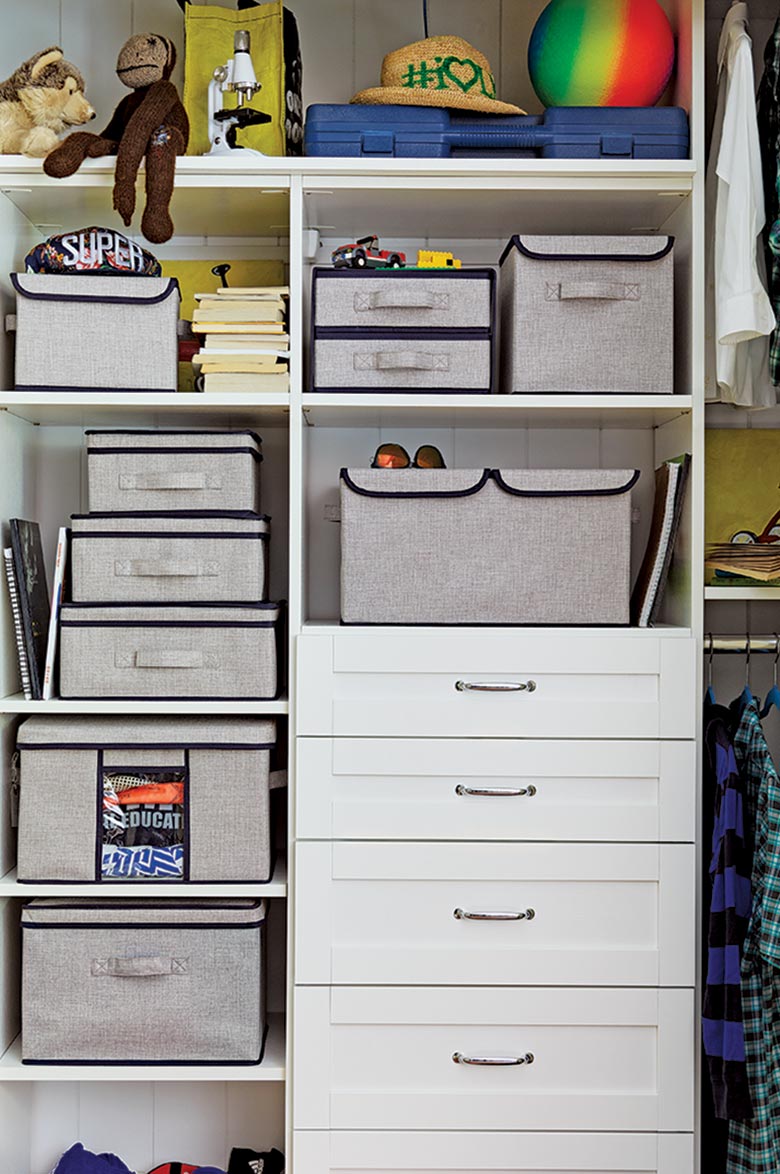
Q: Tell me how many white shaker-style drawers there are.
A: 5